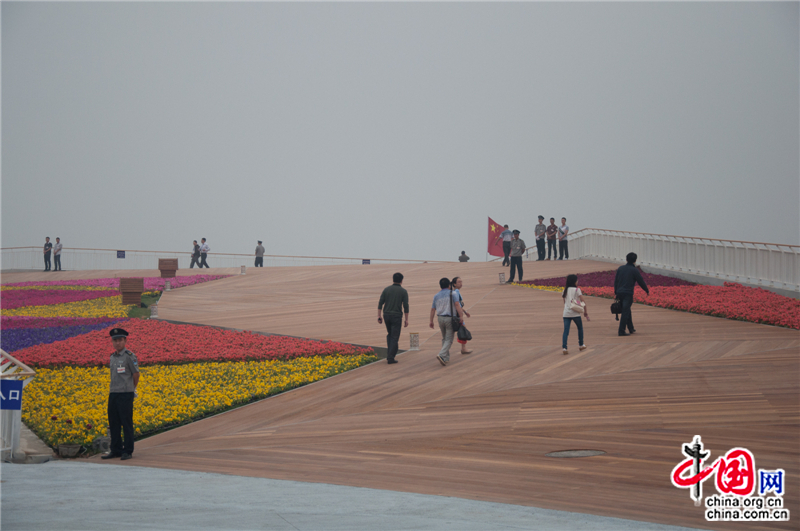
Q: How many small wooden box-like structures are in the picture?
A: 2